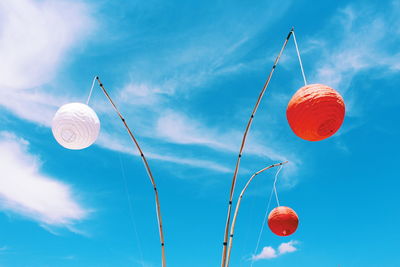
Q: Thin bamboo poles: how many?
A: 3